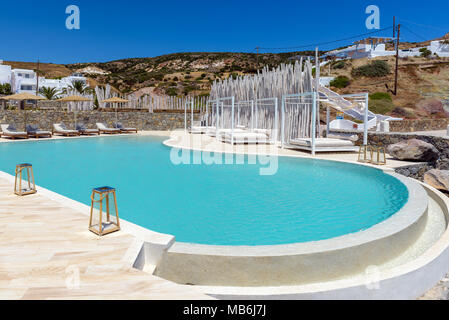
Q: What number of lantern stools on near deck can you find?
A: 2